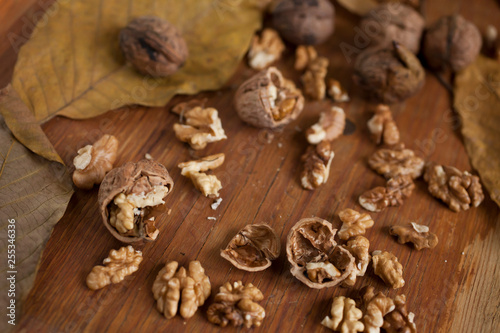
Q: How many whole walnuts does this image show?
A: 5